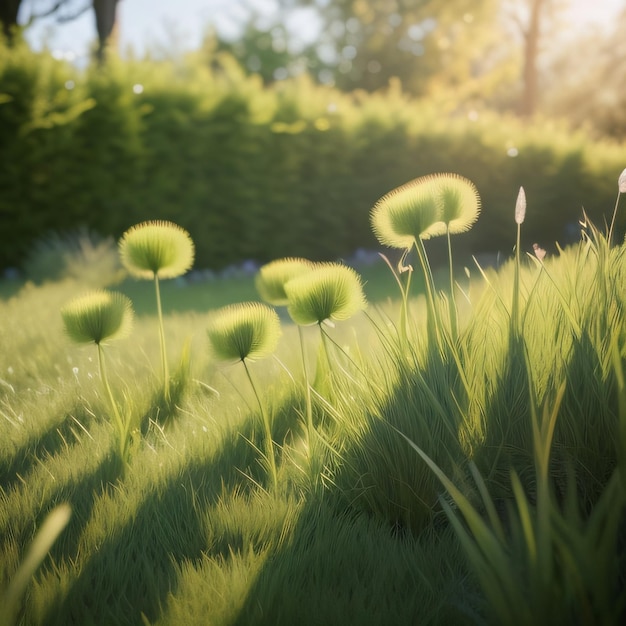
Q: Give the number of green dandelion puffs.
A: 7